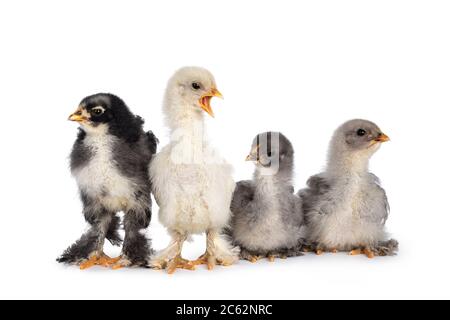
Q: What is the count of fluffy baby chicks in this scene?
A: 4